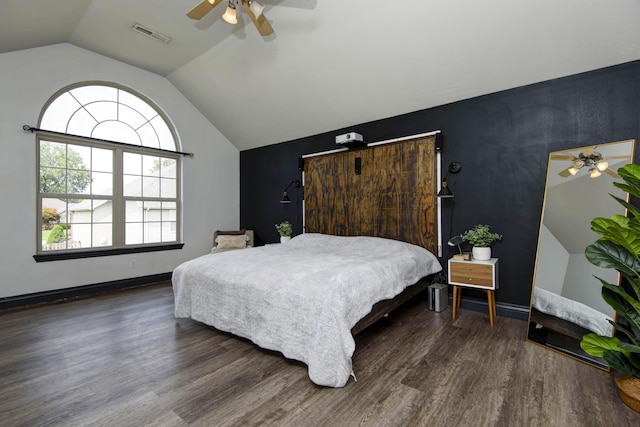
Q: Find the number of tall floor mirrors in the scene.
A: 1